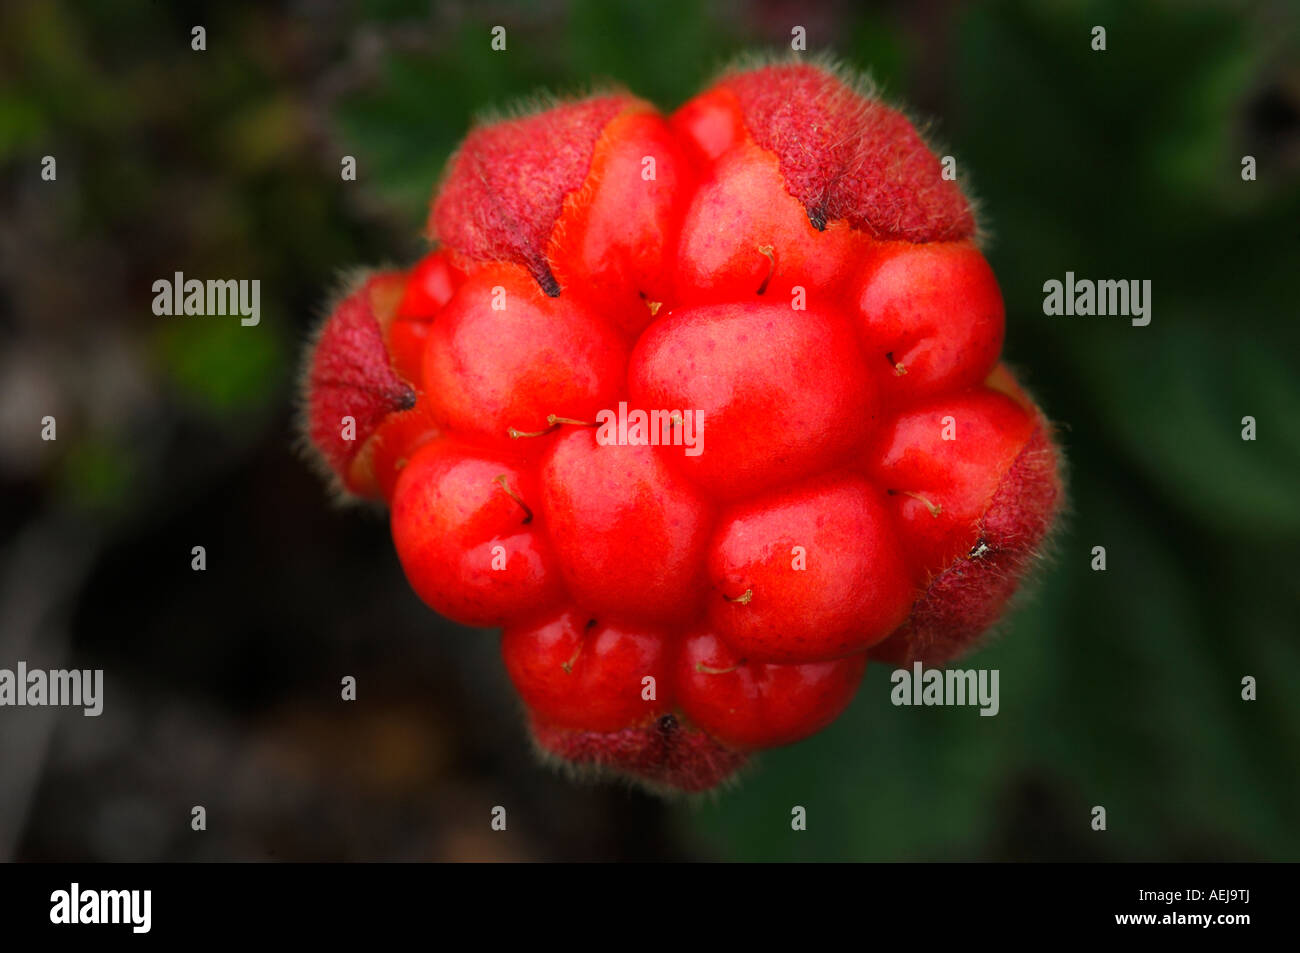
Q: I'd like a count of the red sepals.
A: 5